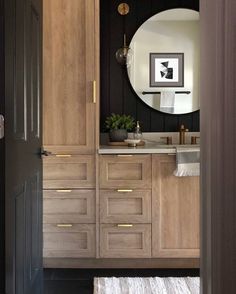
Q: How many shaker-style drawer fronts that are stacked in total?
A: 6